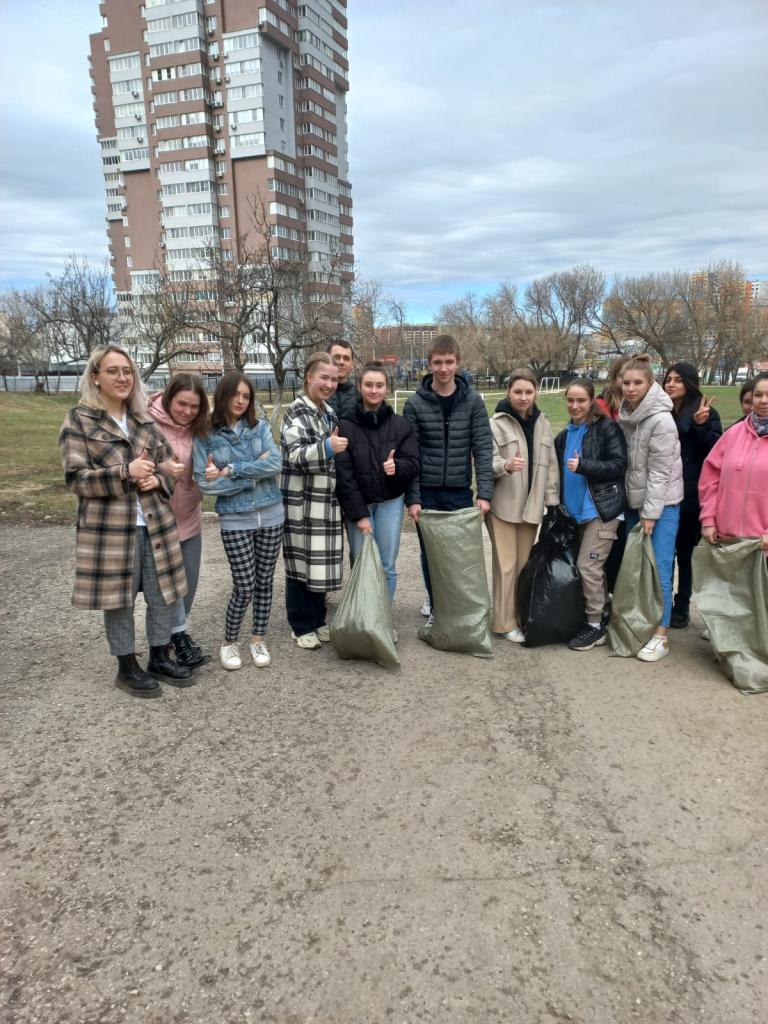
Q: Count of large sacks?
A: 5